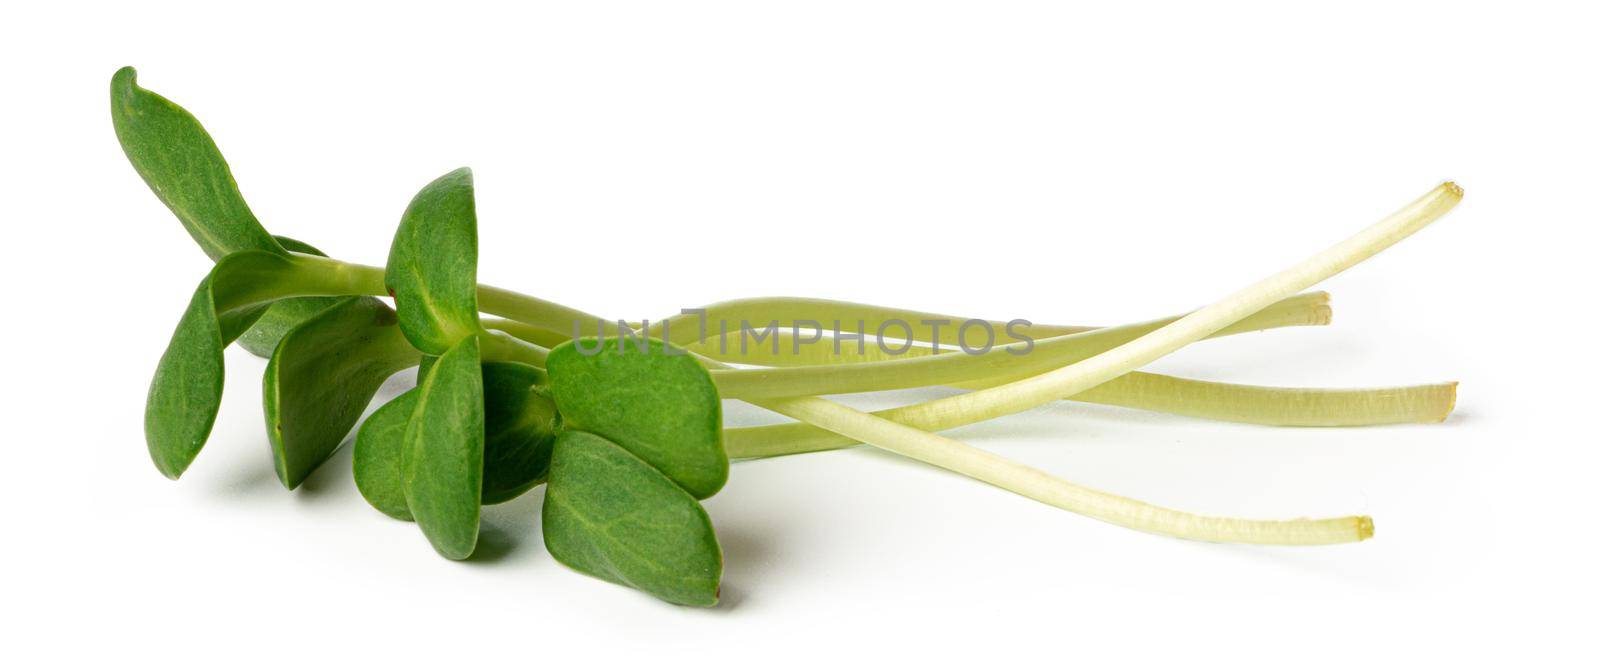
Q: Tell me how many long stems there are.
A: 5